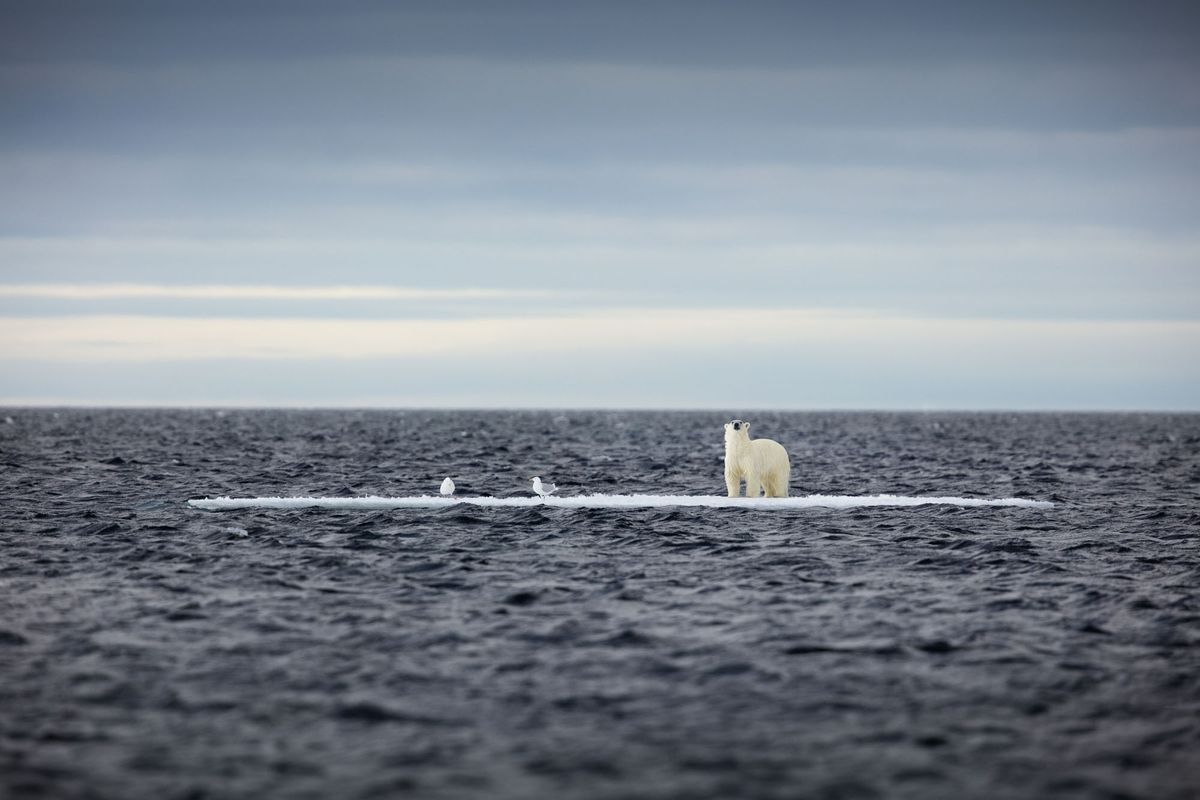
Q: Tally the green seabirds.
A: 0